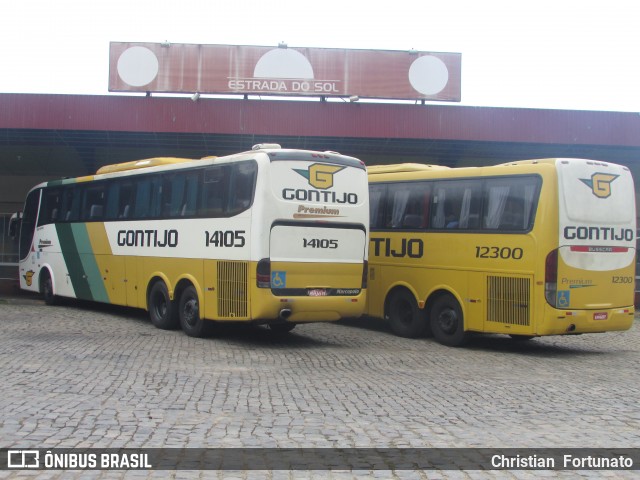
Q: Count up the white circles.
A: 2